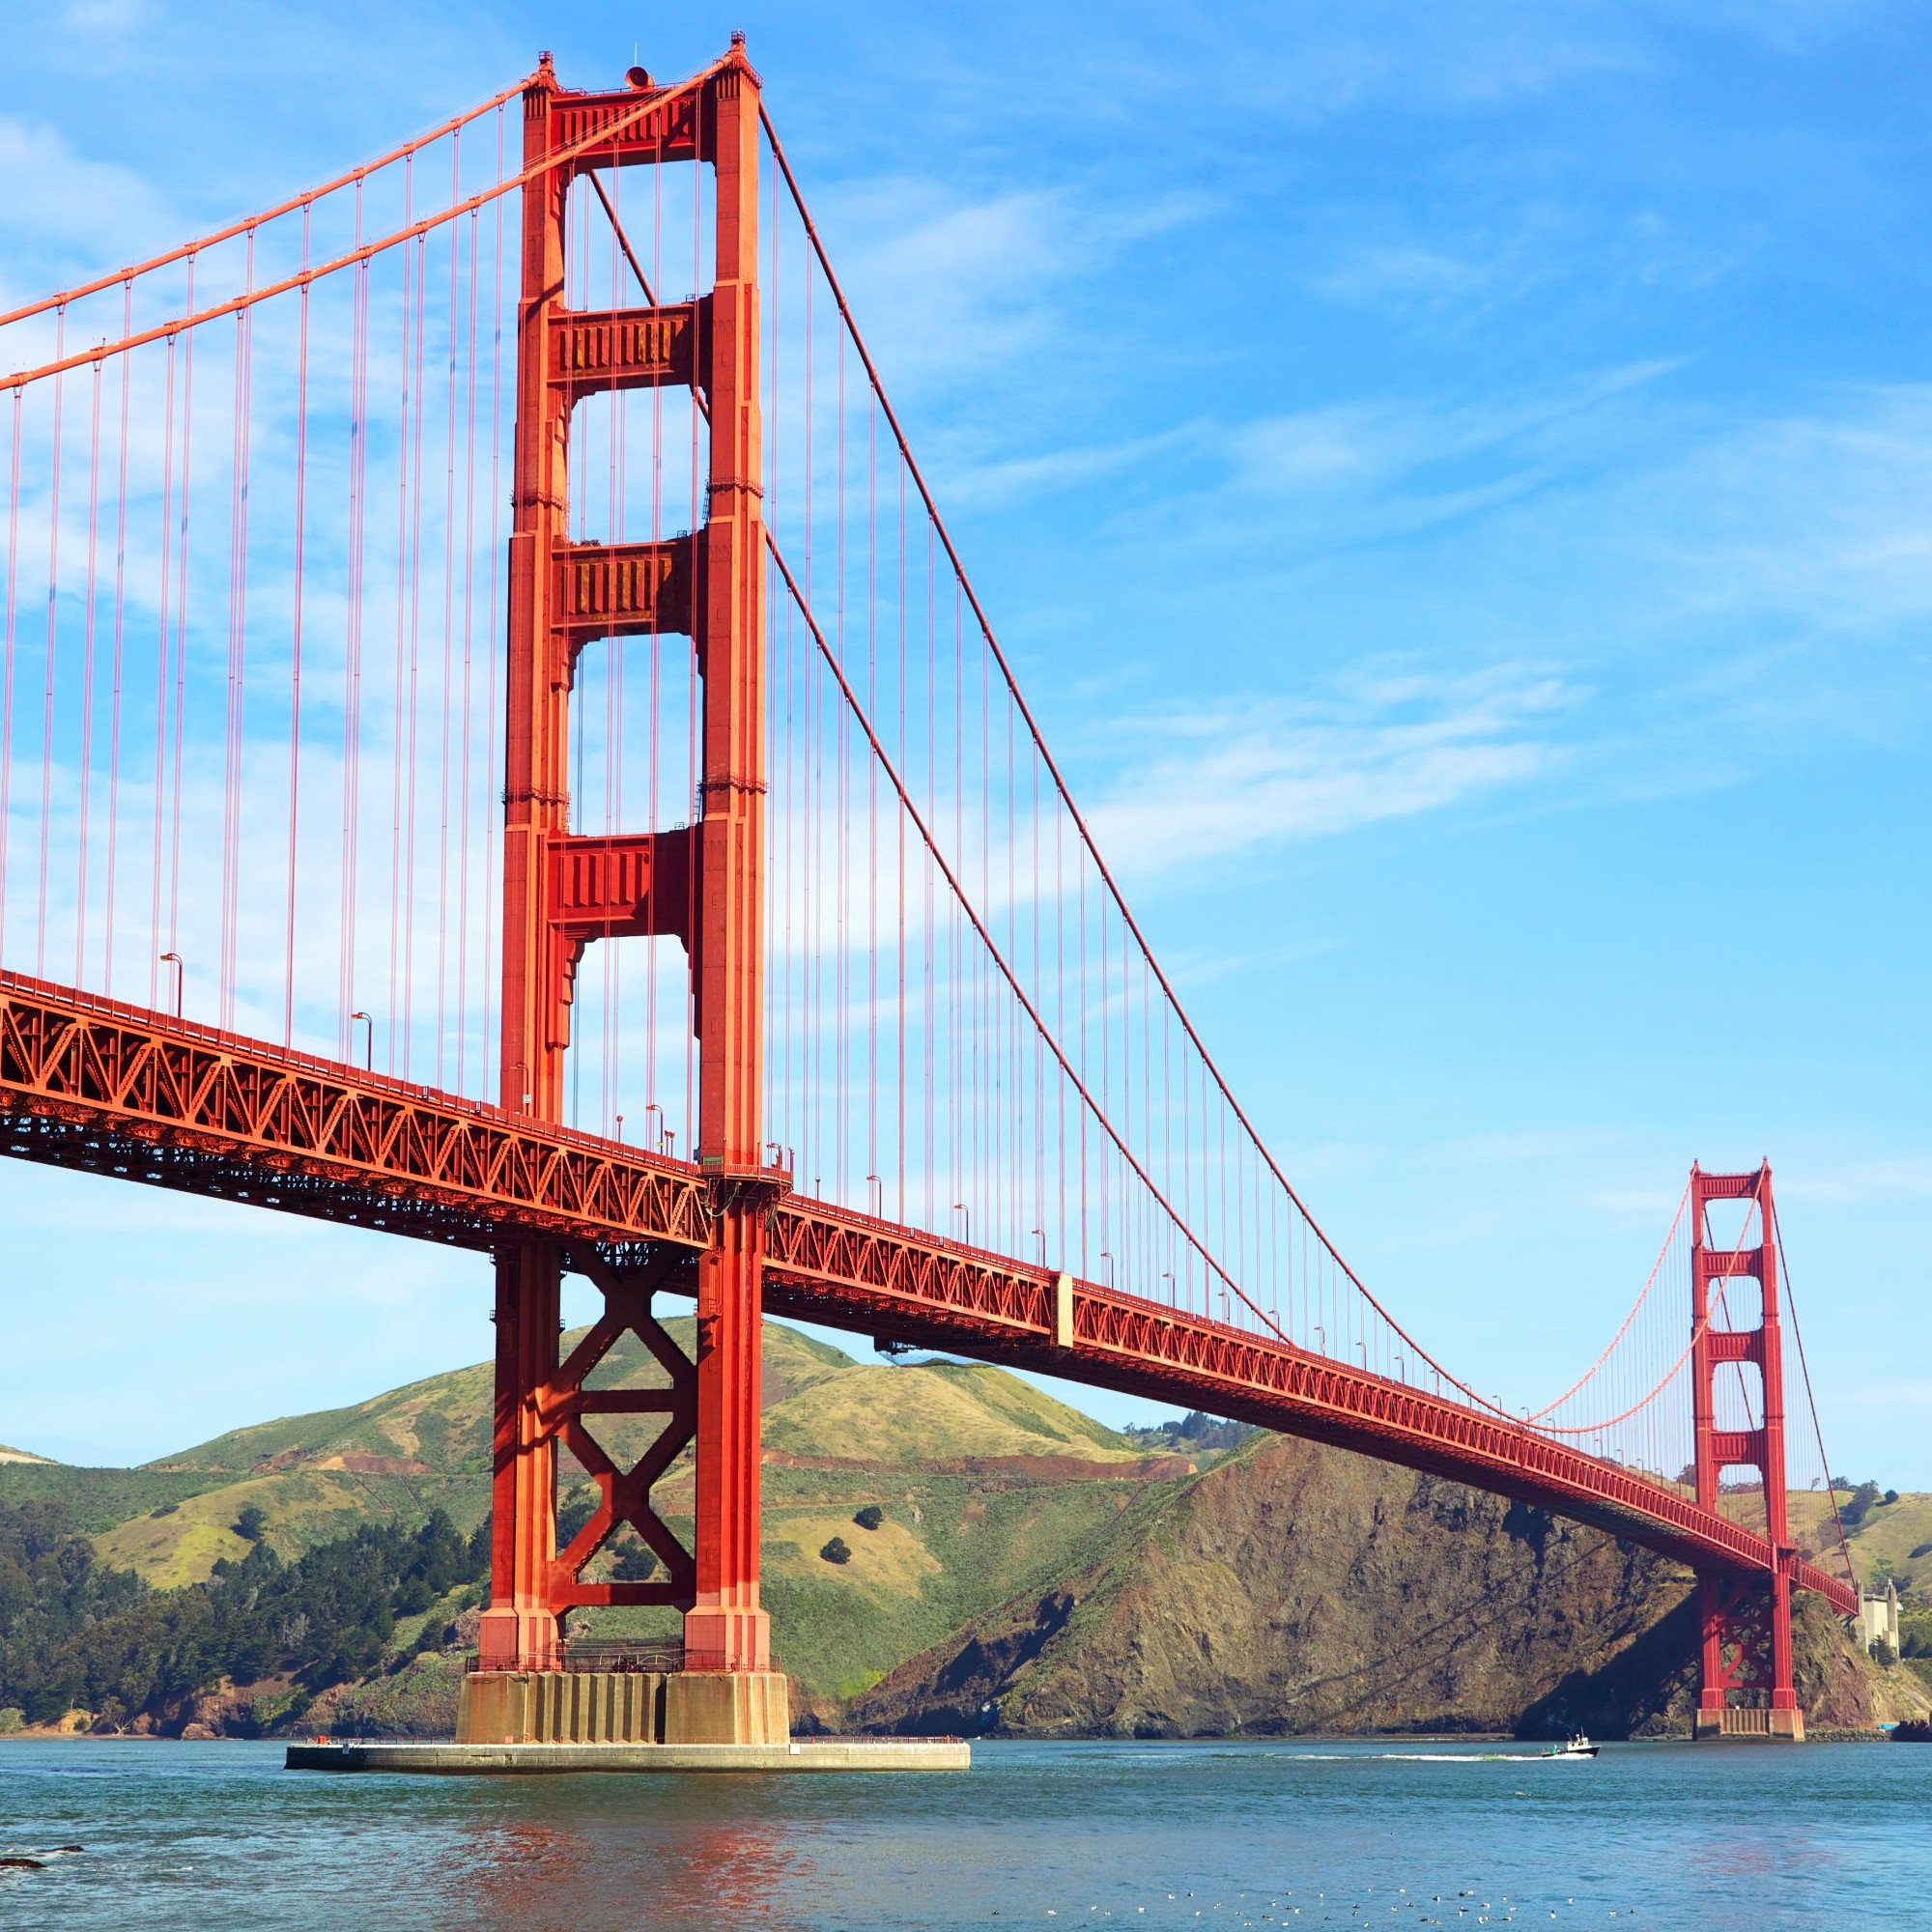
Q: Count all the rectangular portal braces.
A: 8